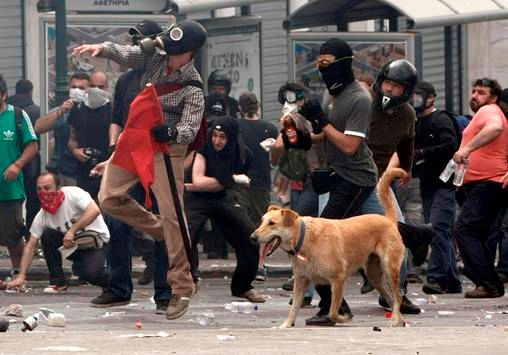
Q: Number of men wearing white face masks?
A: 2